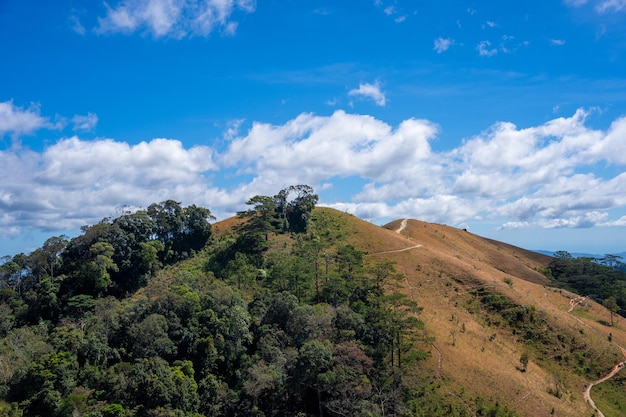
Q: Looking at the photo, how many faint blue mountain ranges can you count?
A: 1